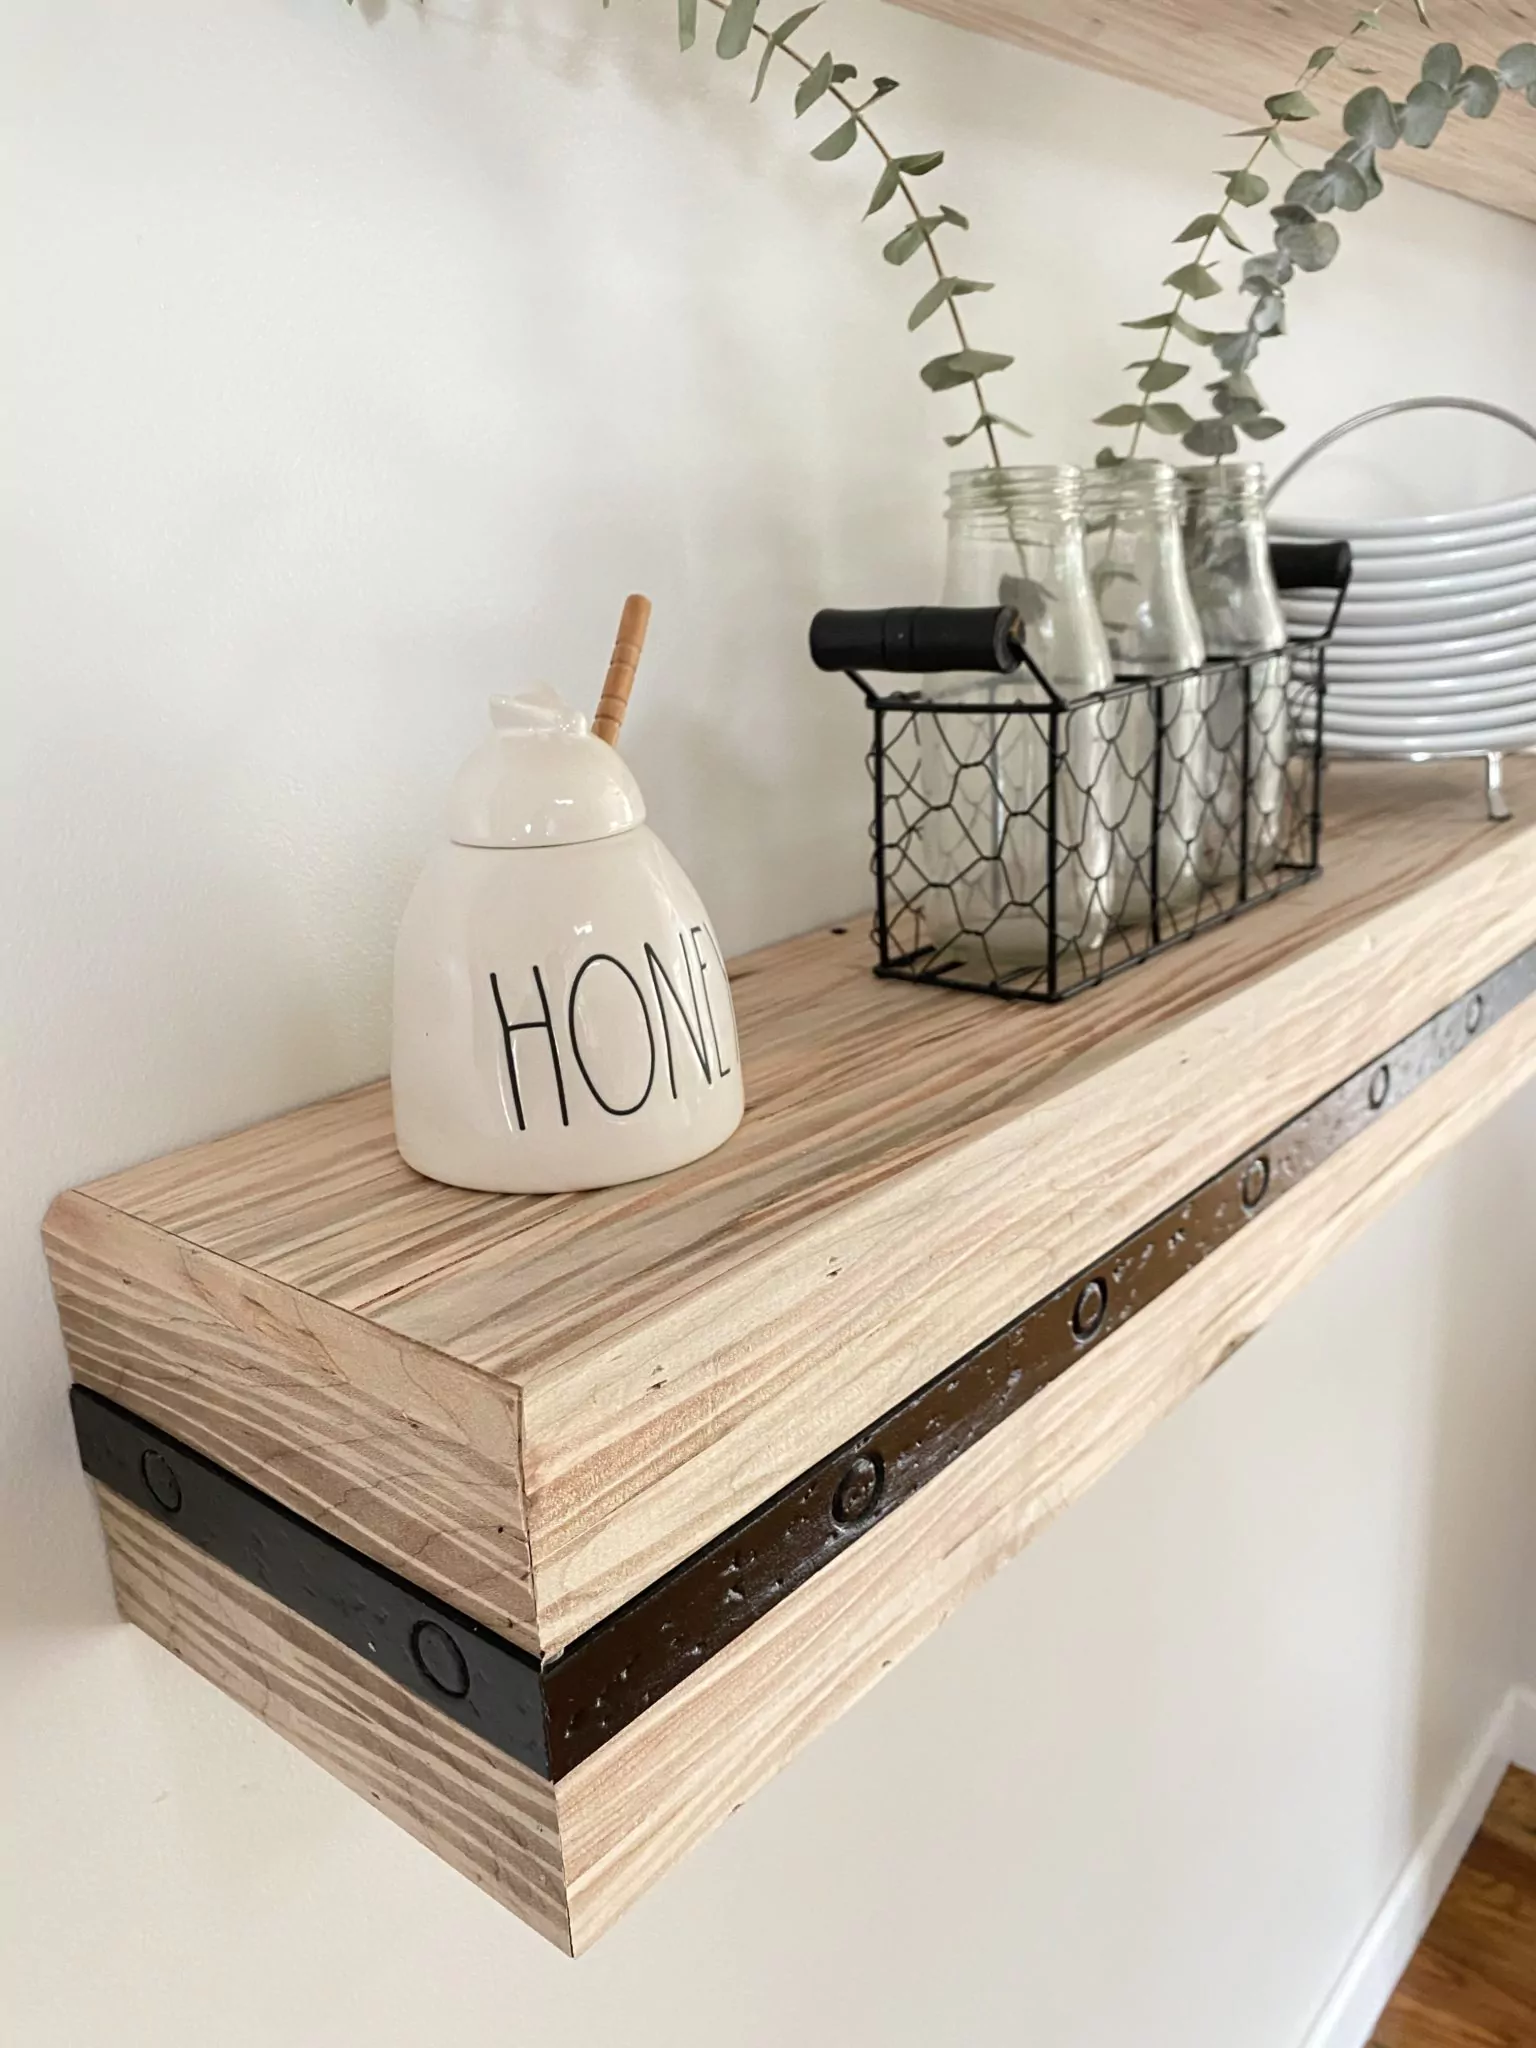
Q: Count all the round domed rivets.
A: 7